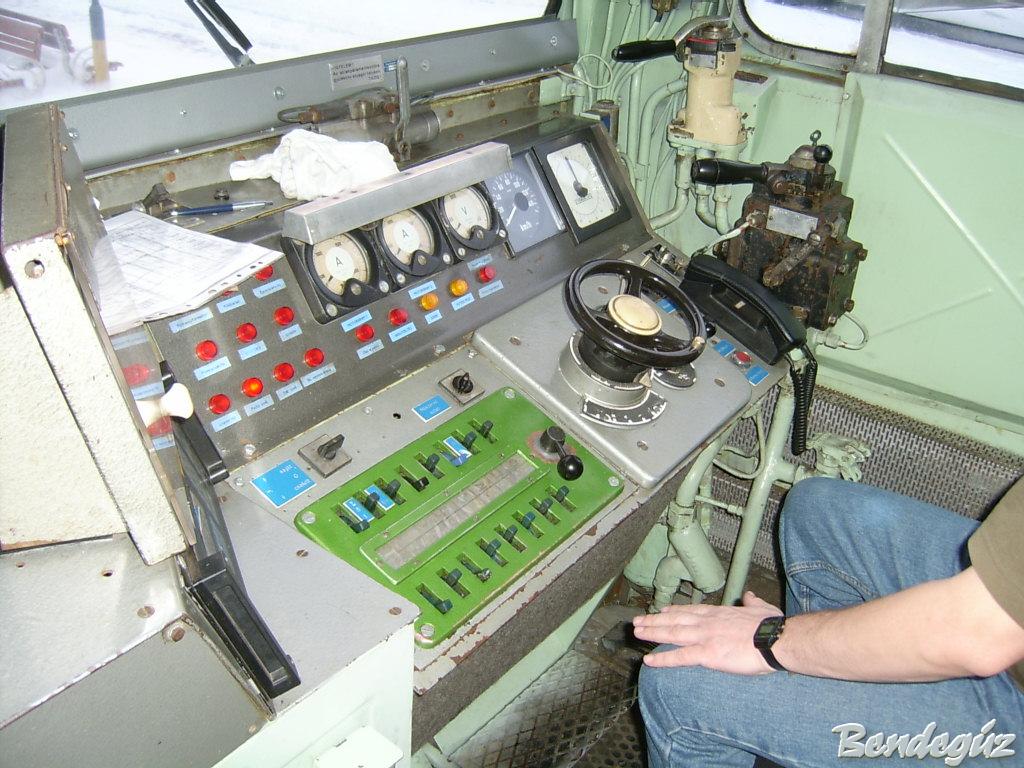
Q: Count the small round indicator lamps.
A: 14